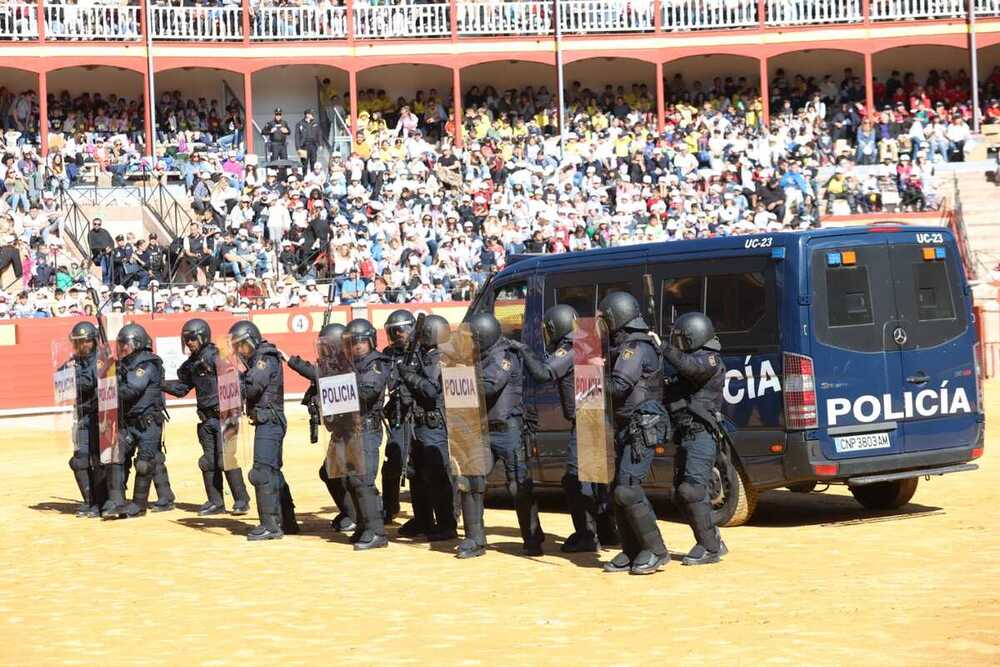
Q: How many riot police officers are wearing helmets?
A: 12